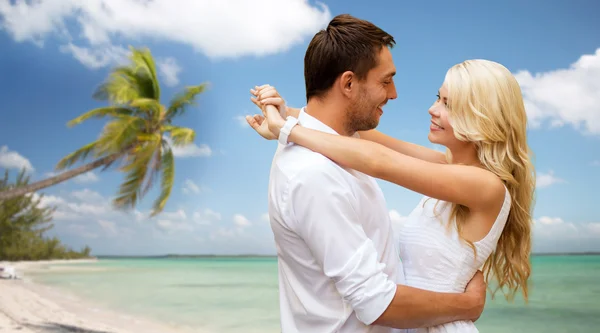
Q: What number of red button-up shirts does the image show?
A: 0